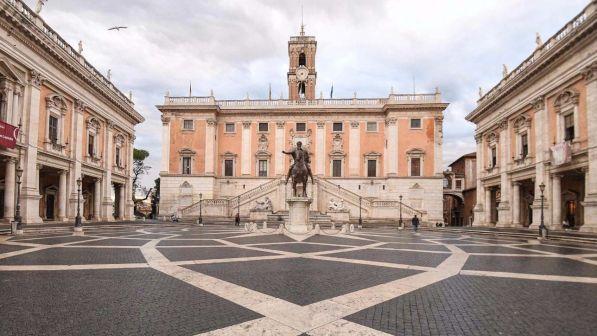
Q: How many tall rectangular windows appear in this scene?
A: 12